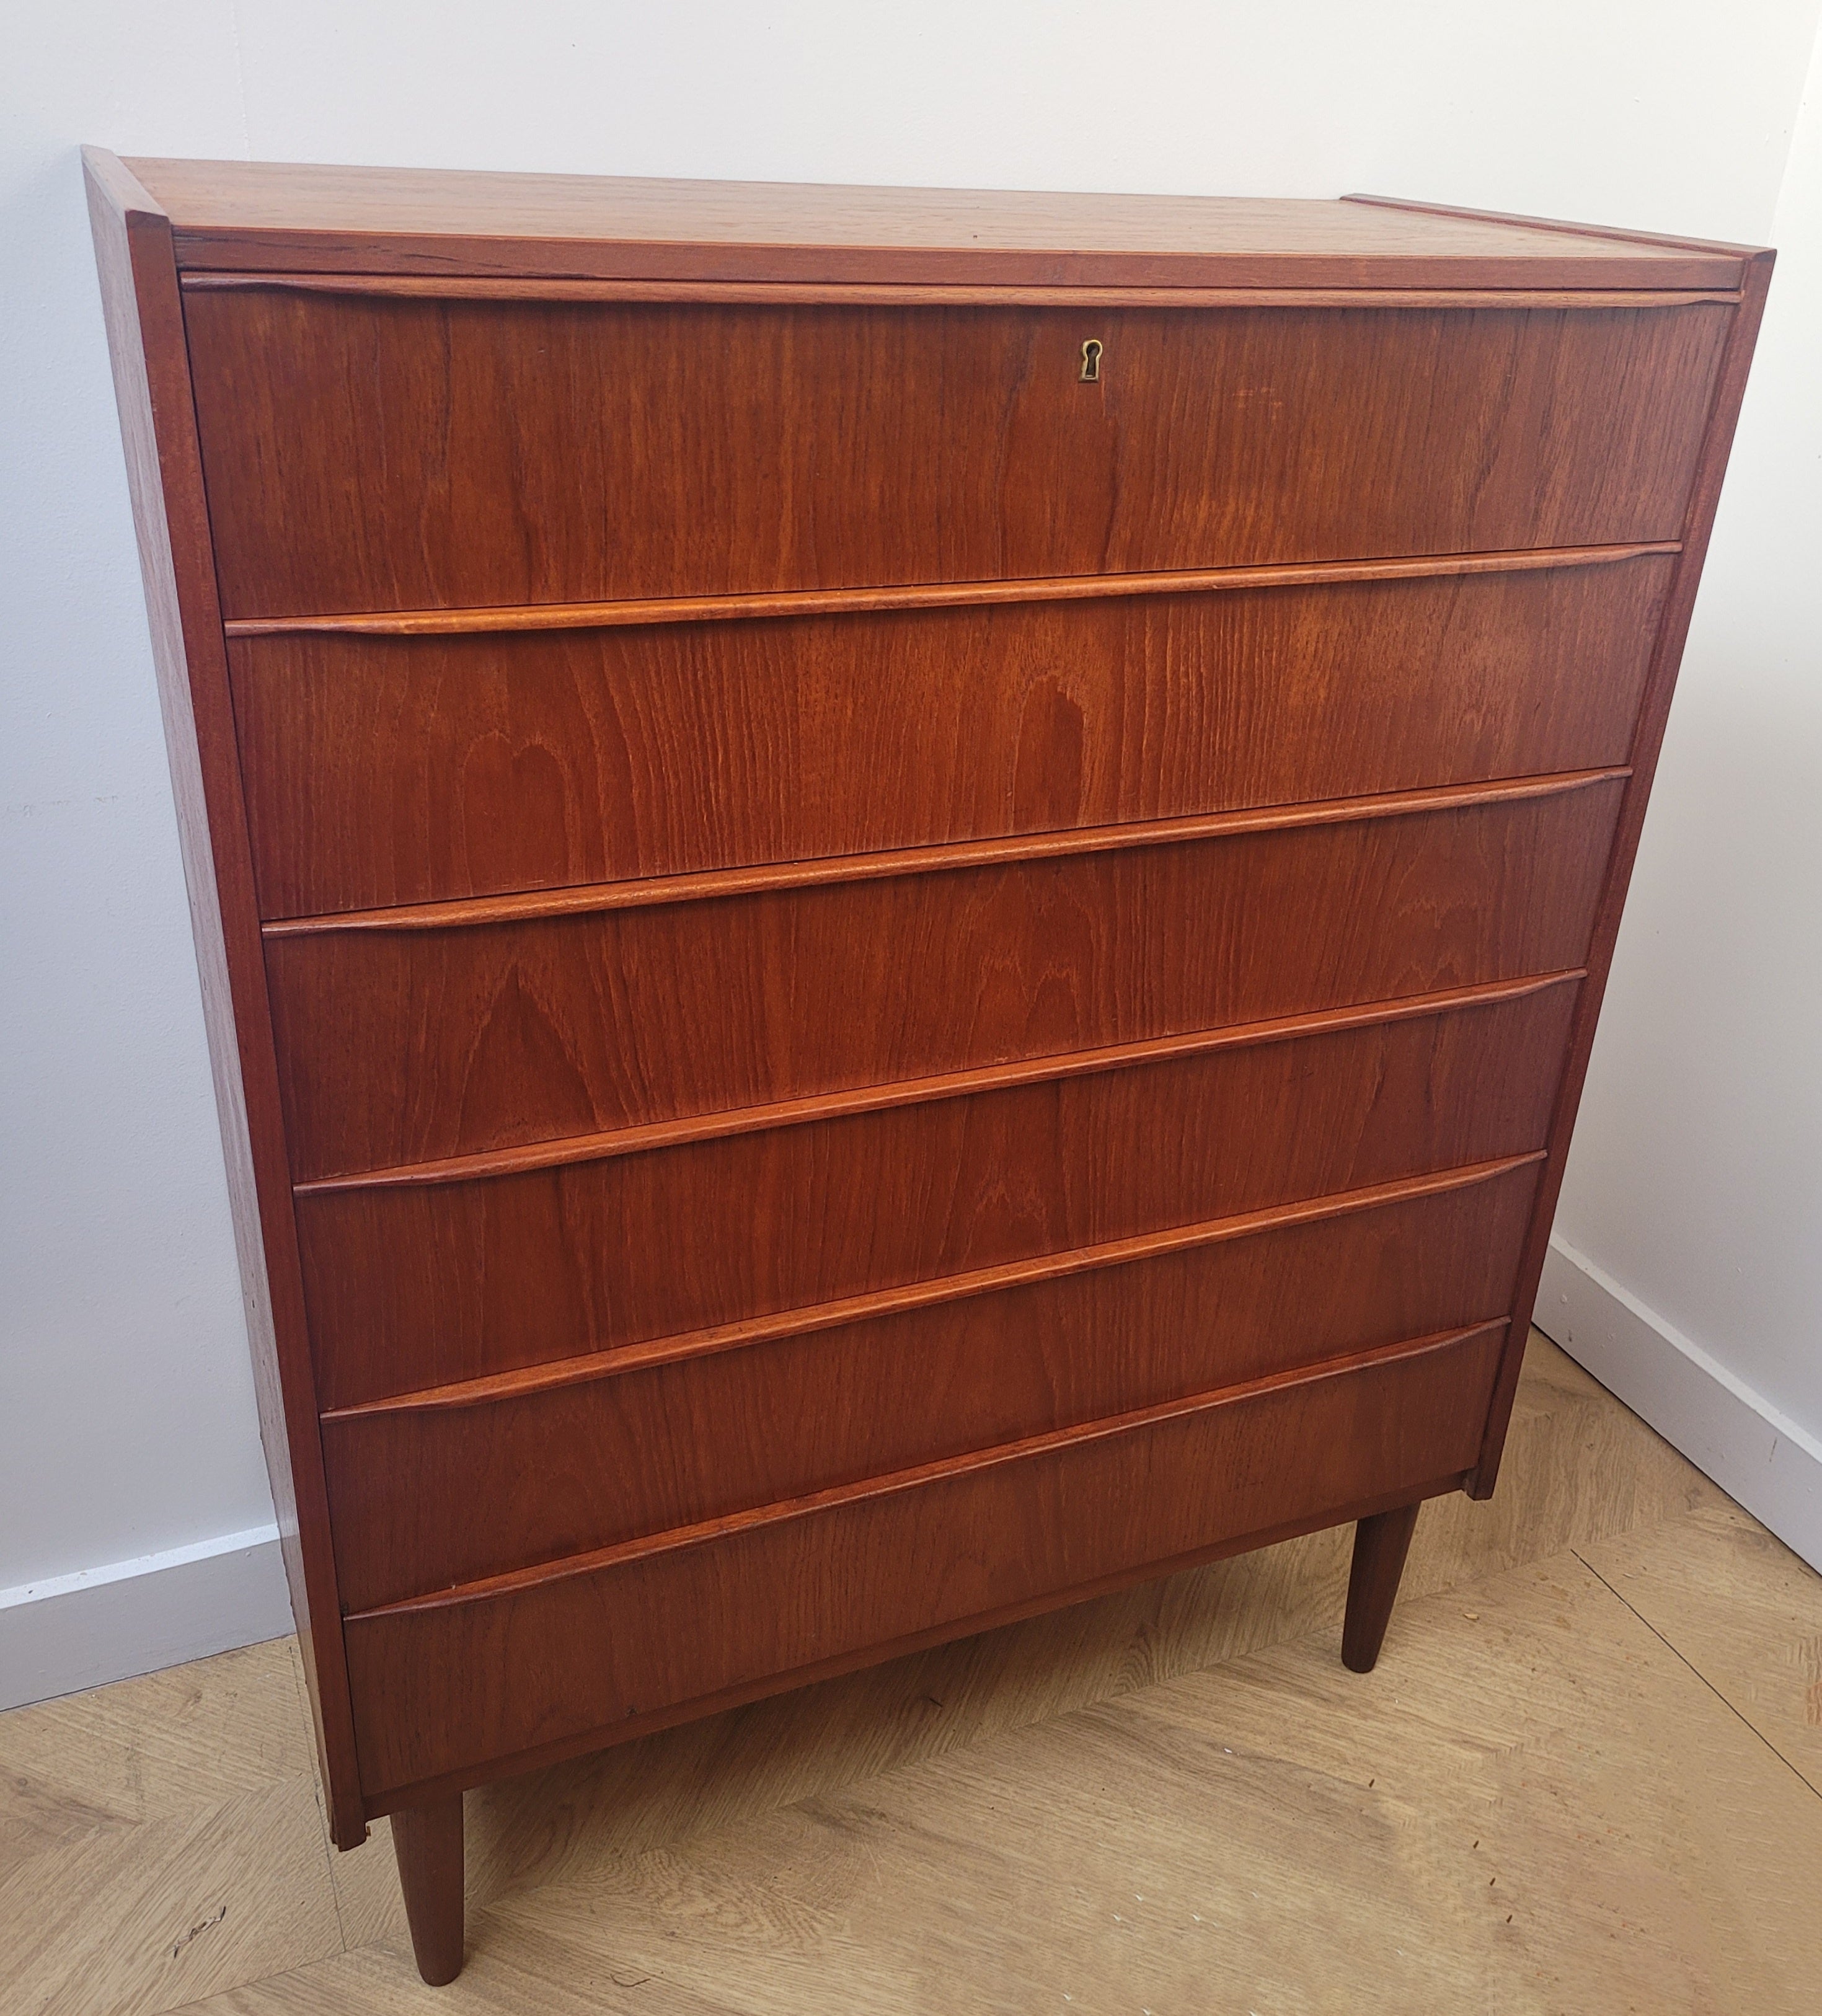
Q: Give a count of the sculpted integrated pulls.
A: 6